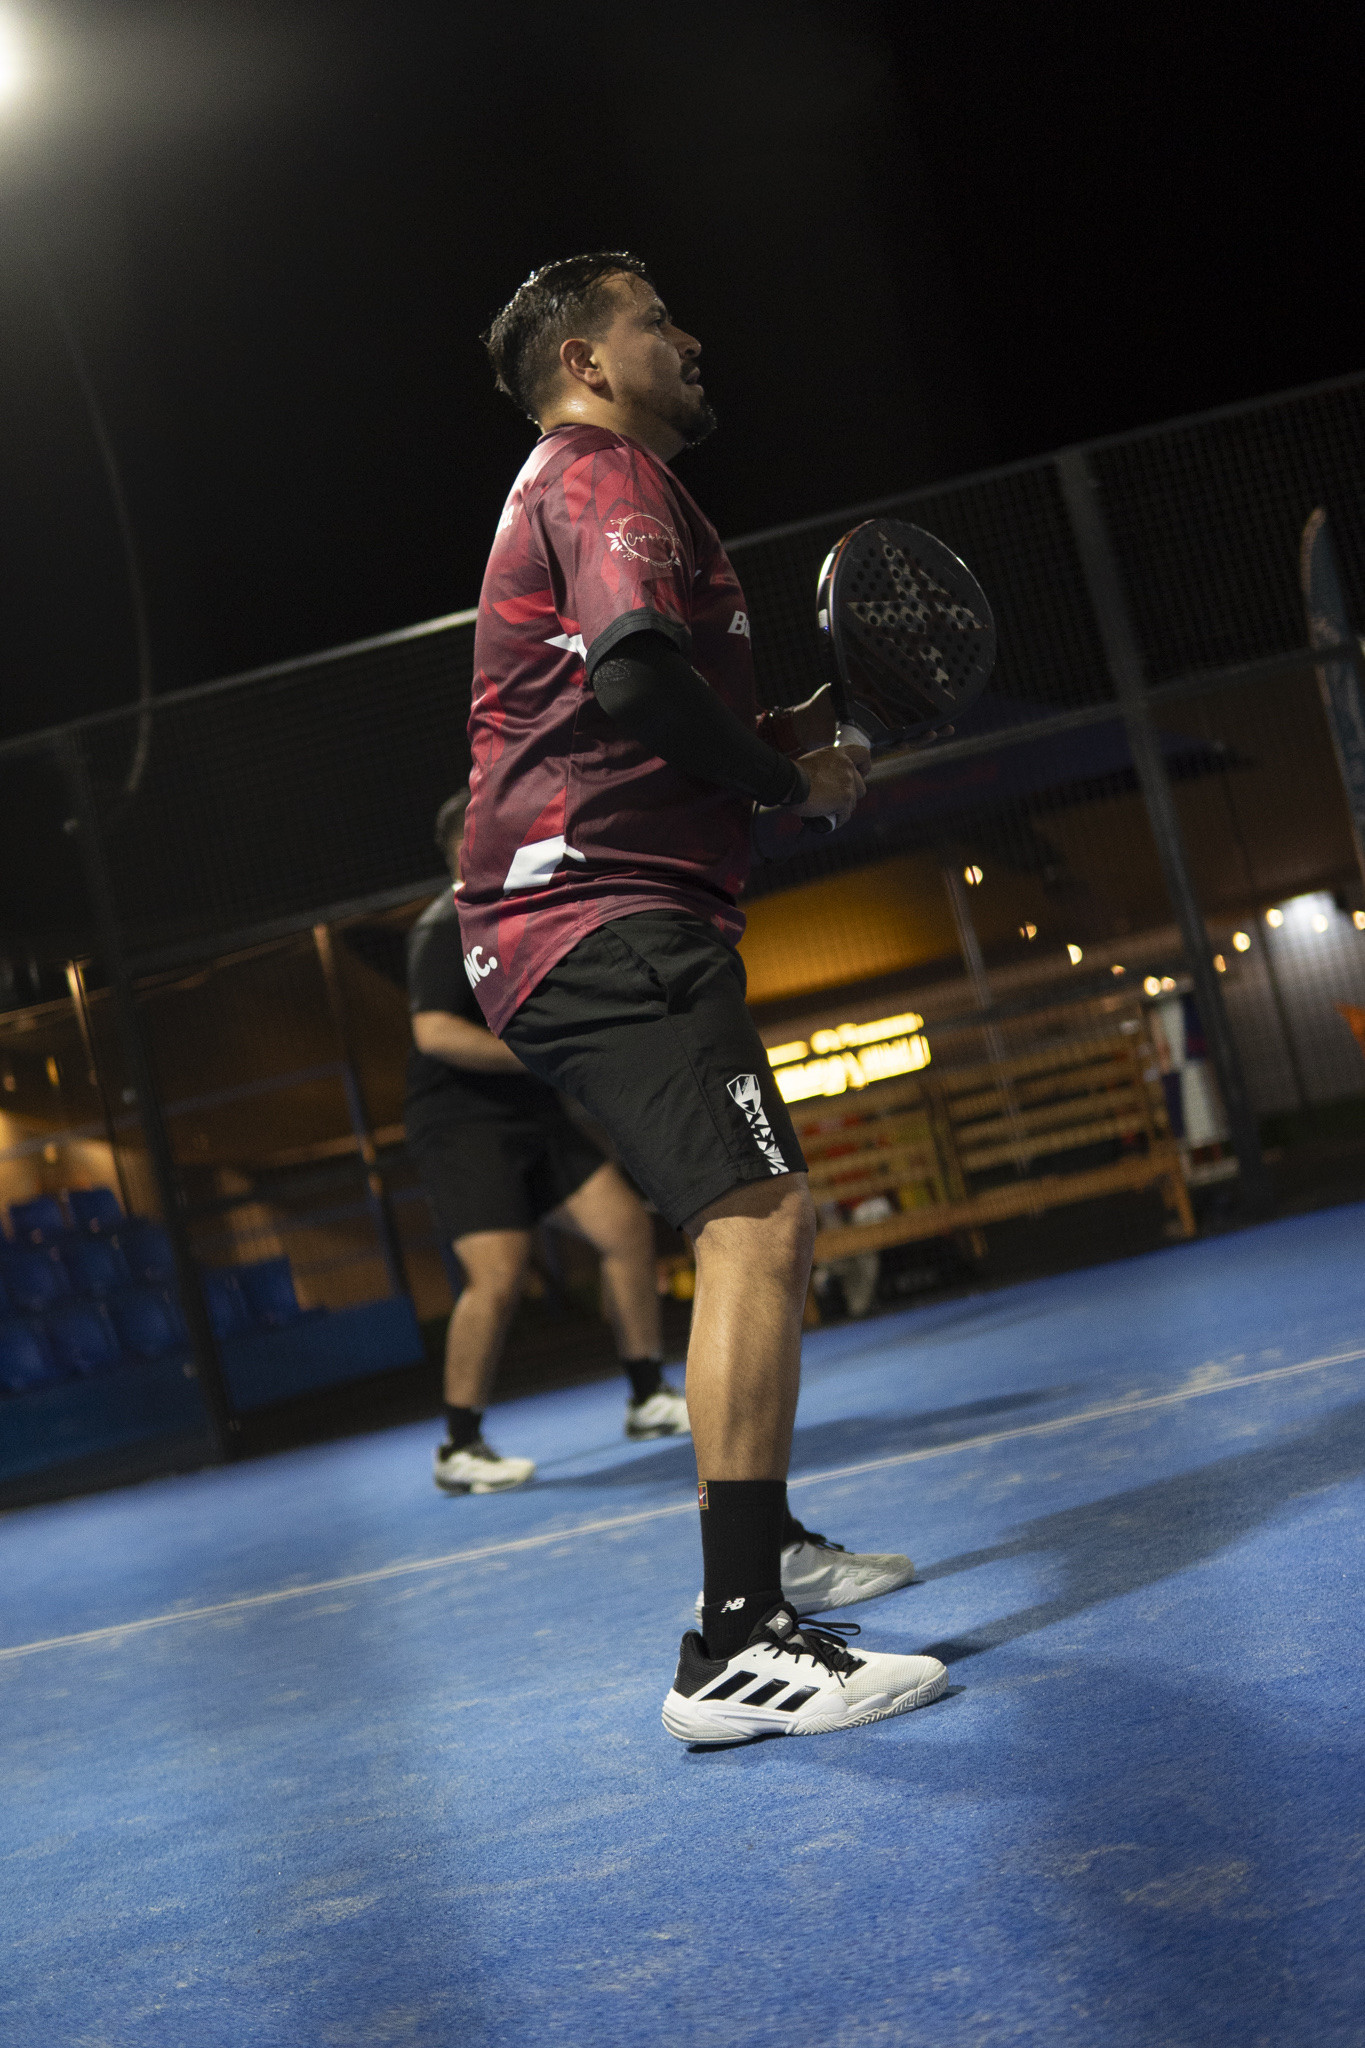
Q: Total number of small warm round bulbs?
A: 11